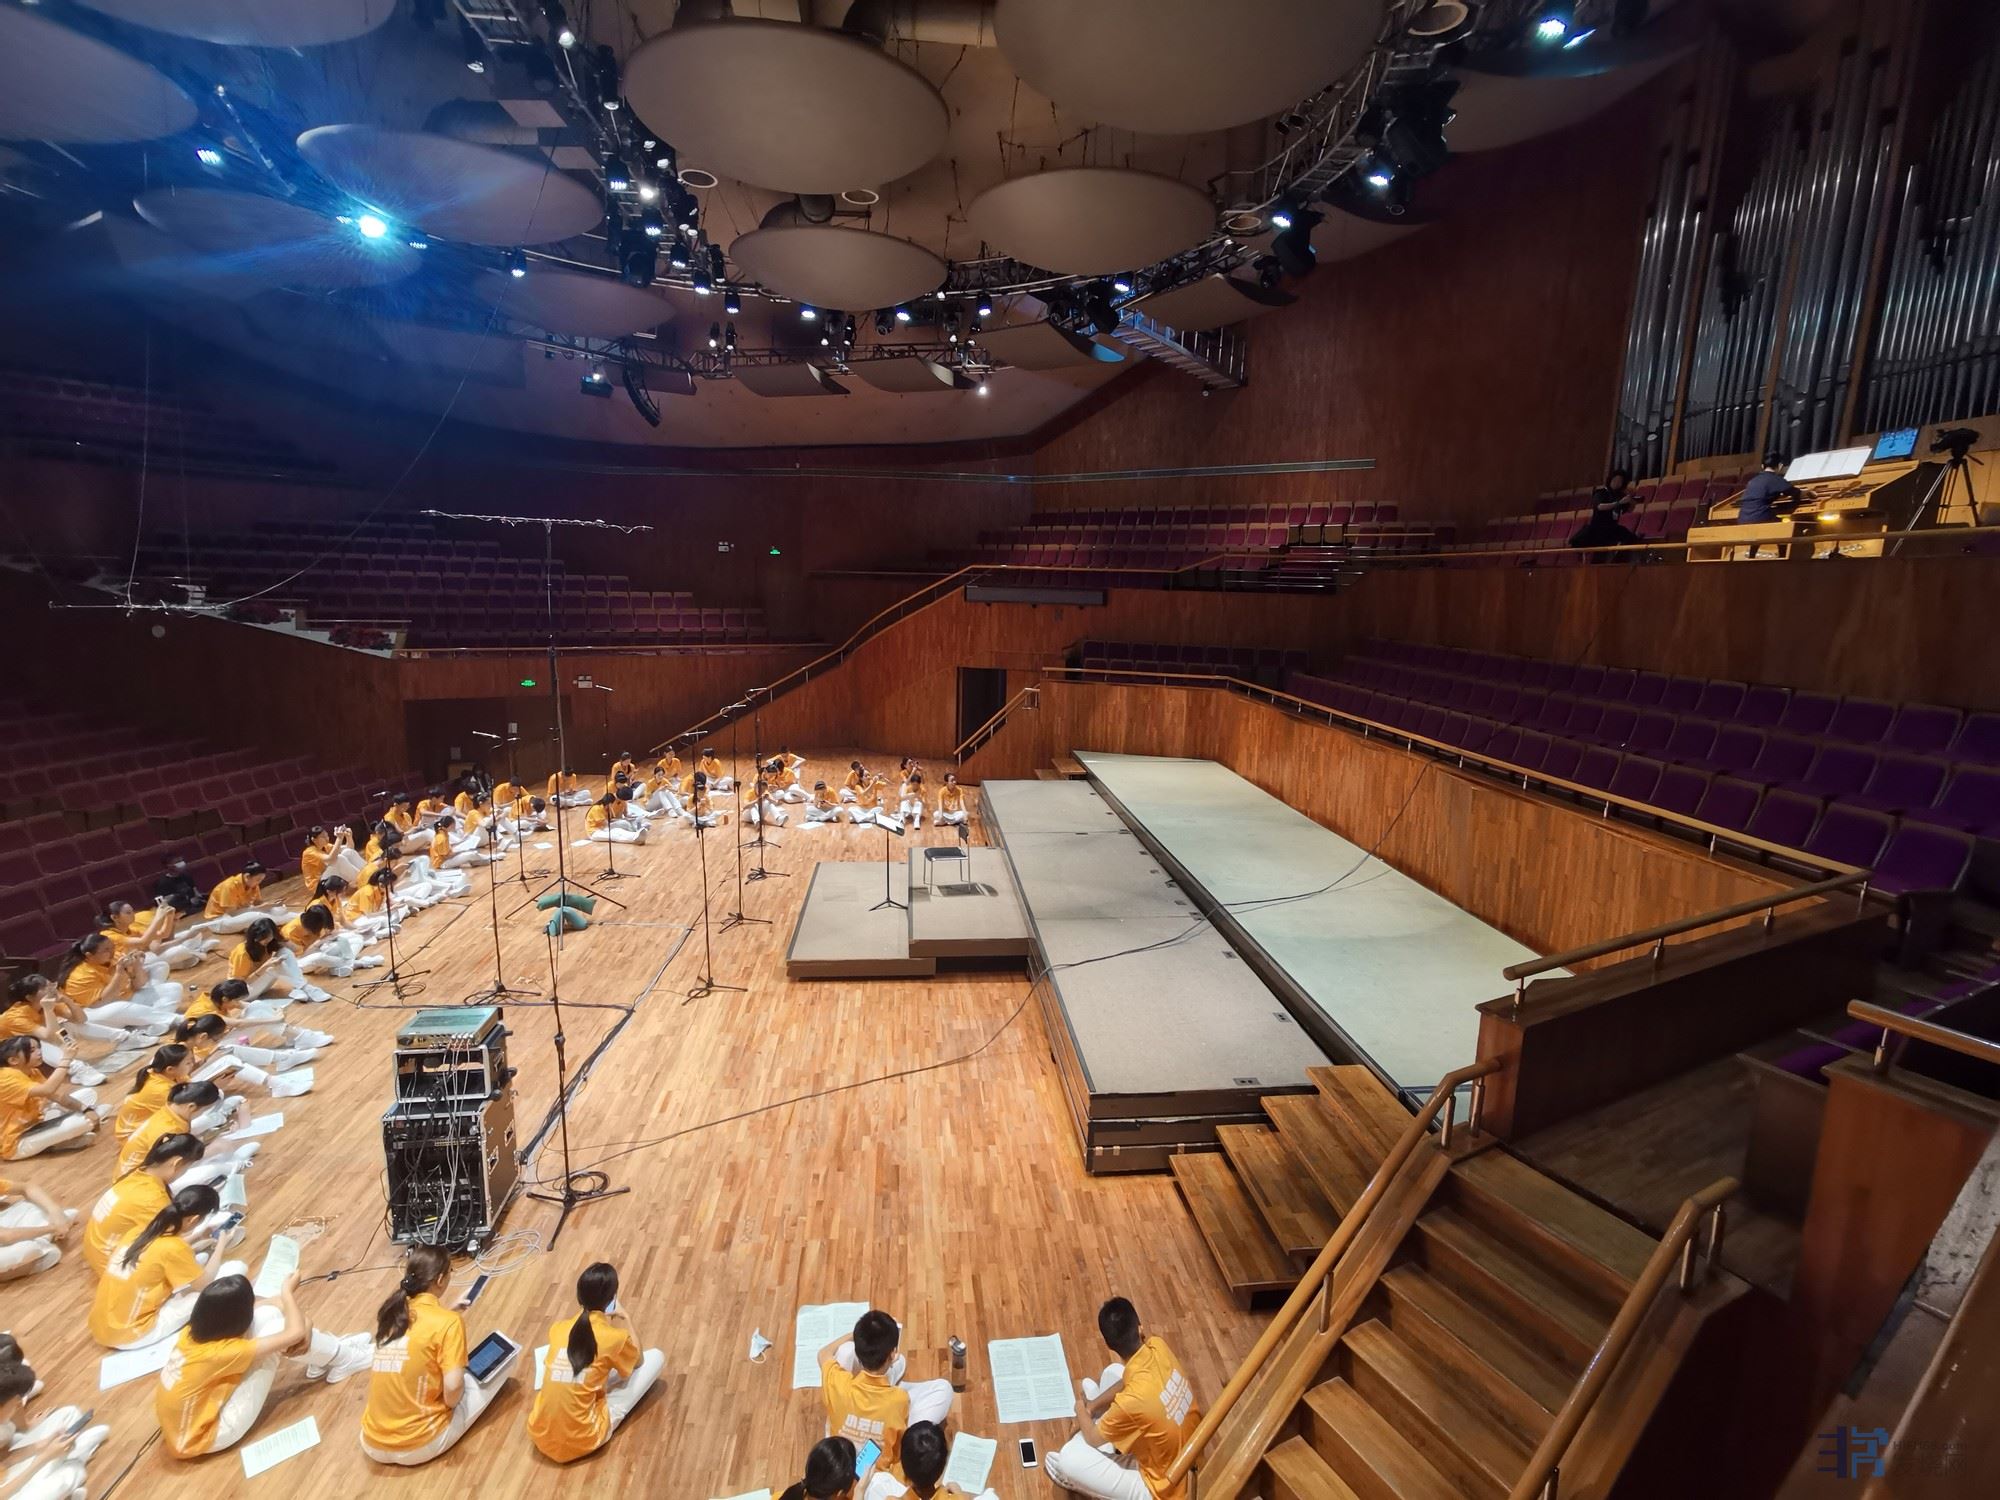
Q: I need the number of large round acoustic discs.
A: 9